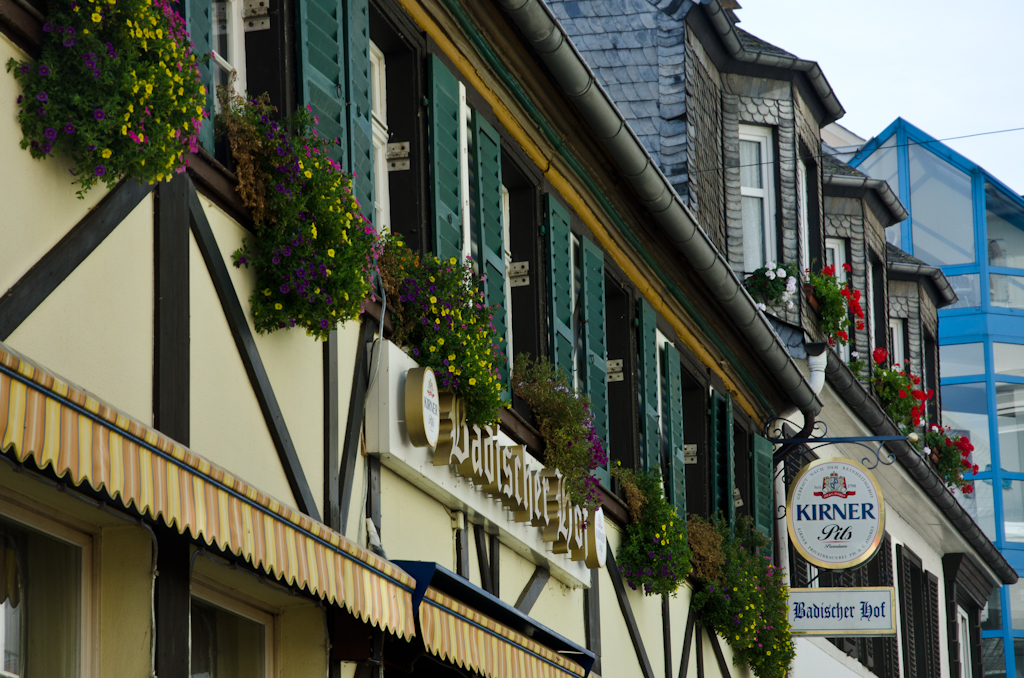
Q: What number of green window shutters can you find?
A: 12